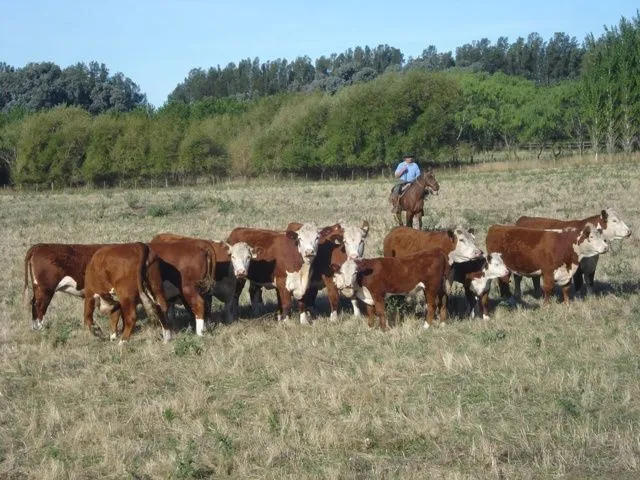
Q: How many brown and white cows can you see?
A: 11